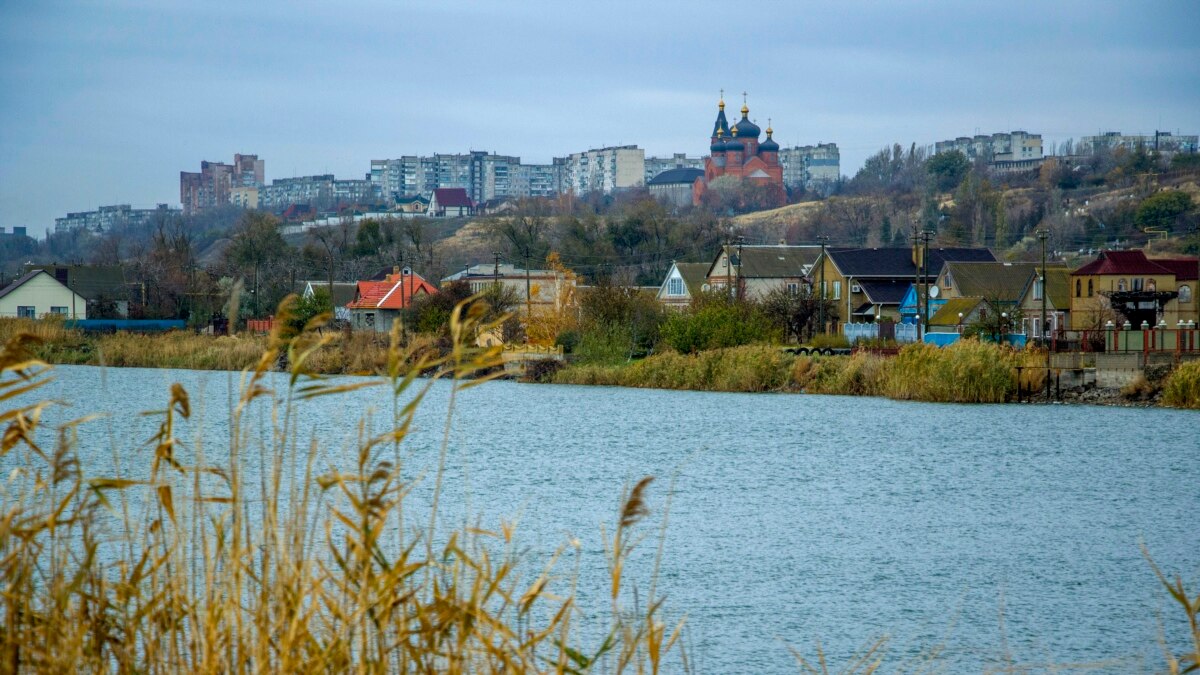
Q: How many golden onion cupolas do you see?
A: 5